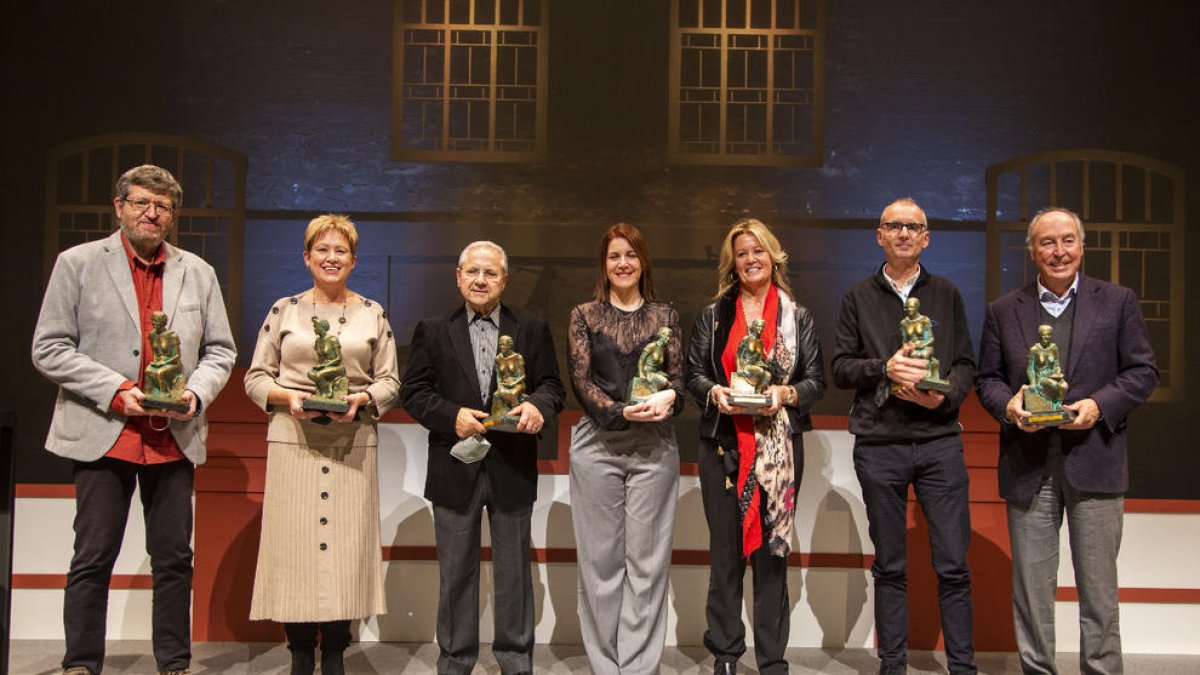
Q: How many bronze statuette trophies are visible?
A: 7